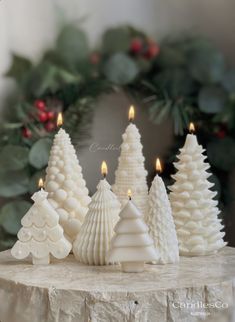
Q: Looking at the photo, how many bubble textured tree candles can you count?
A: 1